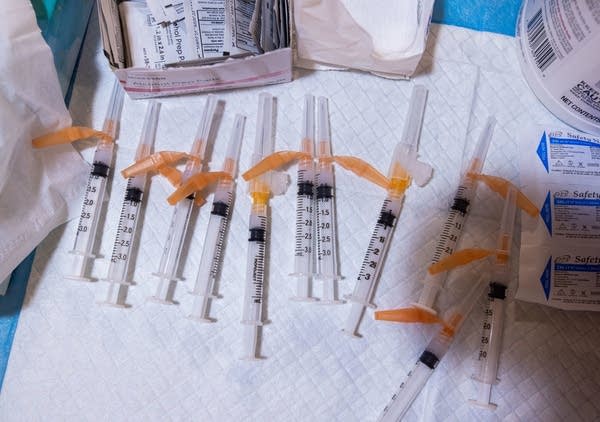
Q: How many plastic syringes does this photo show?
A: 11